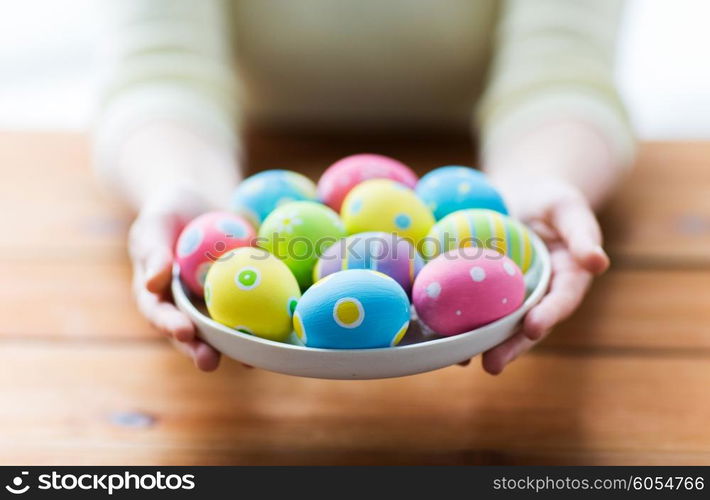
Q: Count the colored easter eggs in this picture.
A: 11